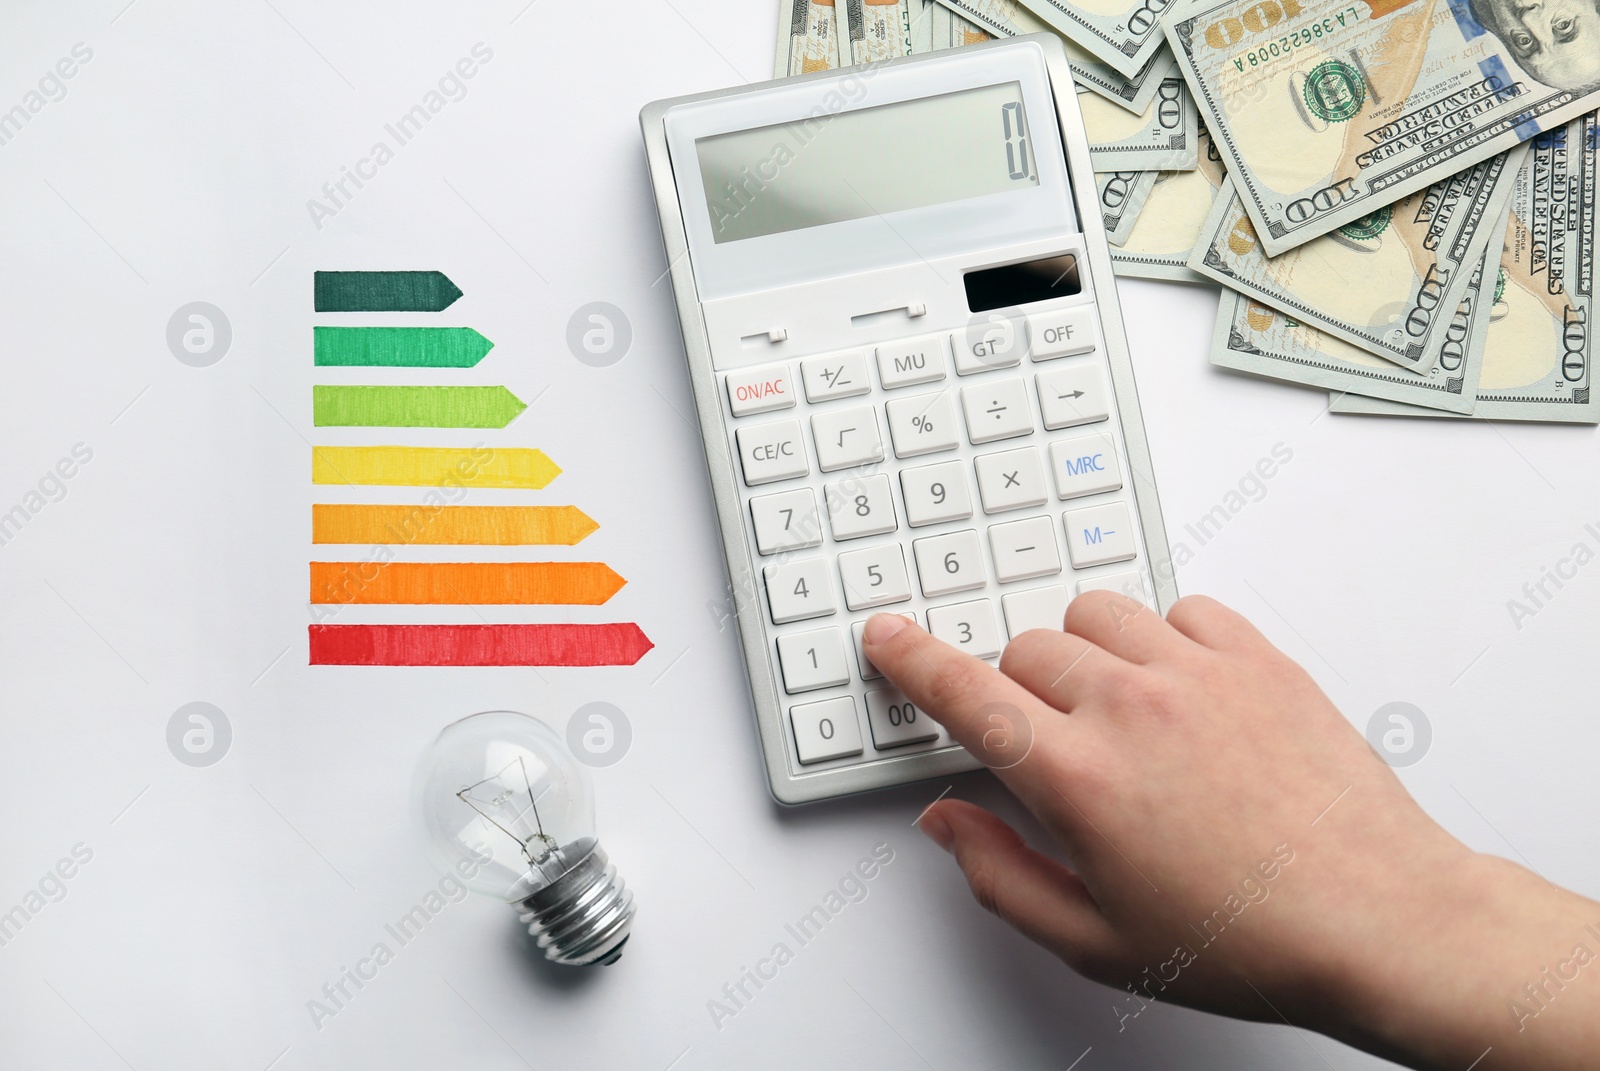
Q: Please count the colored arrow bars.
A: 7